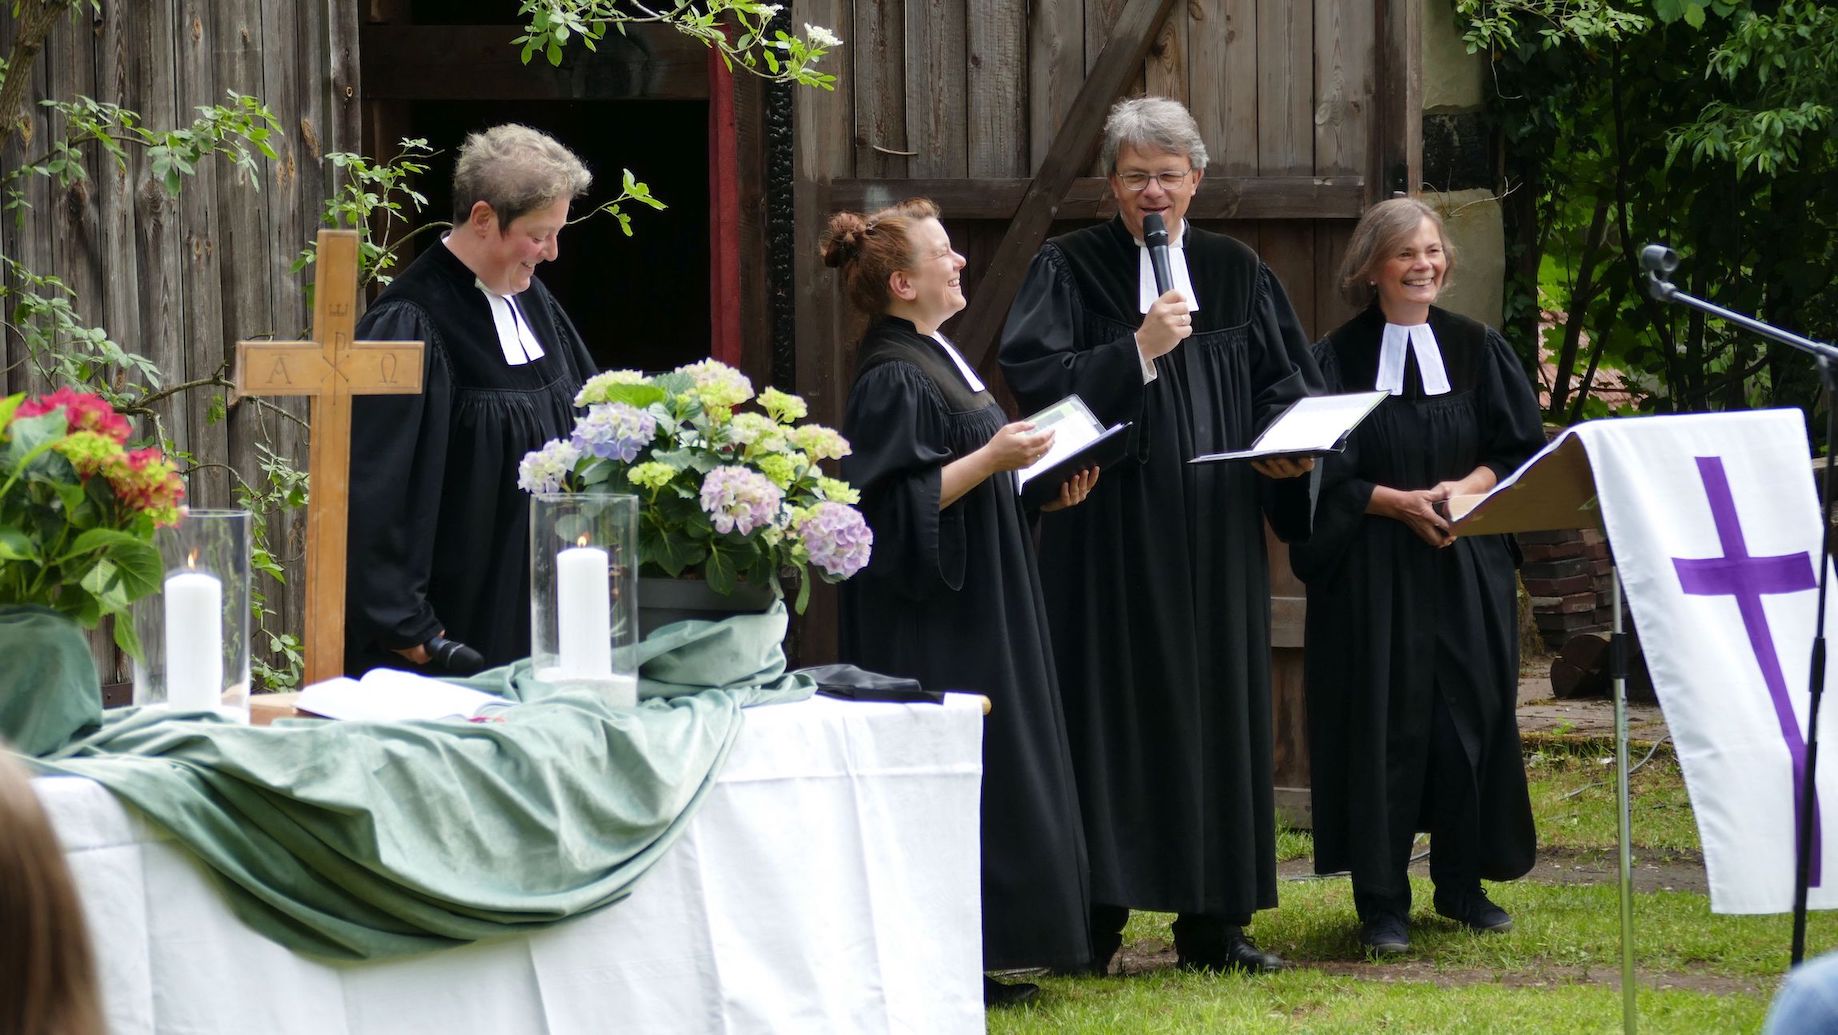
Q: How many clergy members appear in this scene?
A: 4